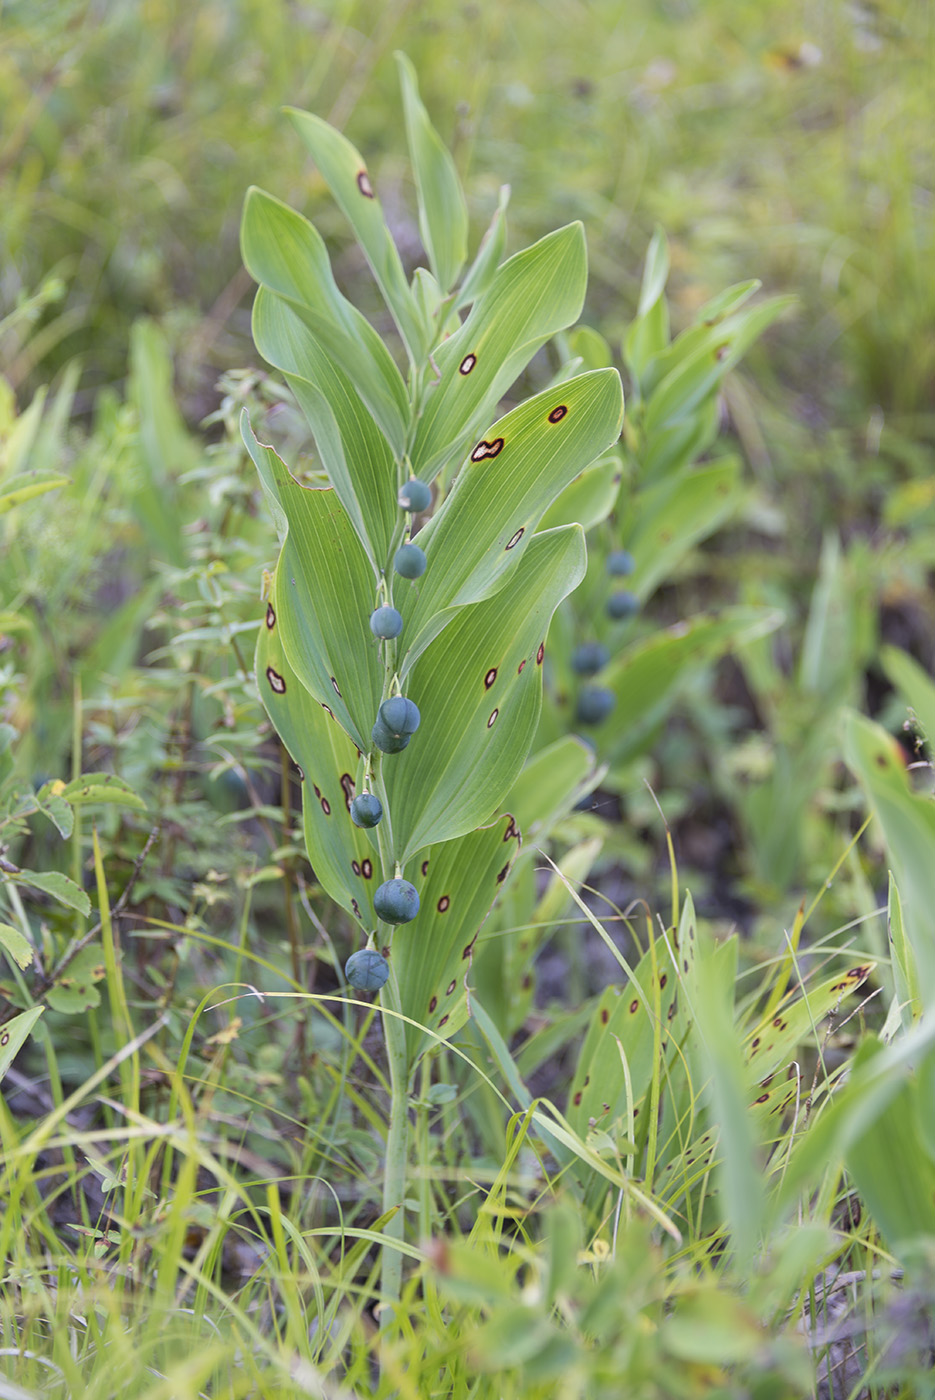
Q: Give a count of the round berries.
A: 12